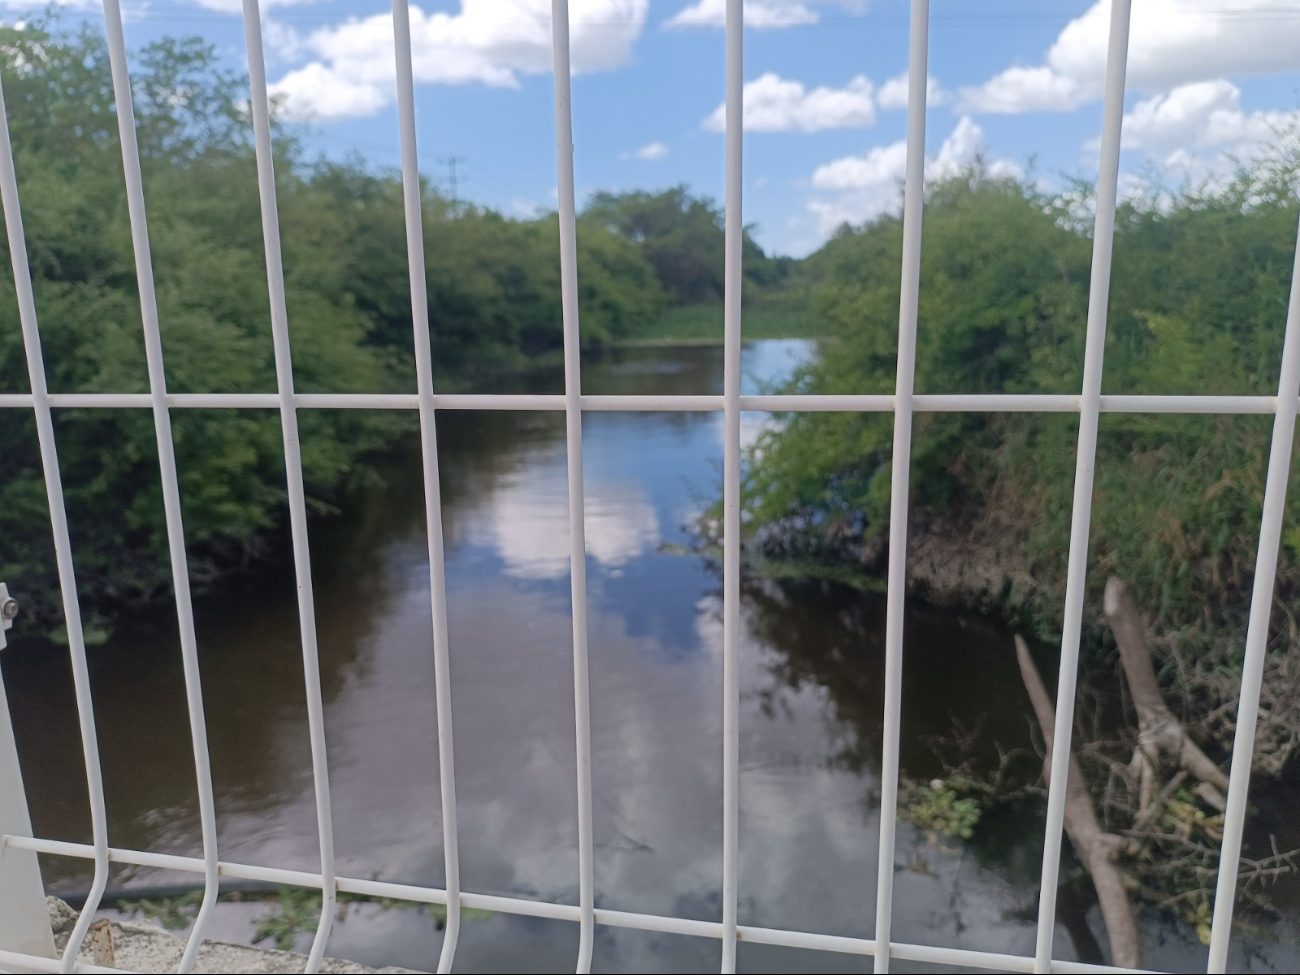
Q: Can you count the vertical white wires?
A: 9